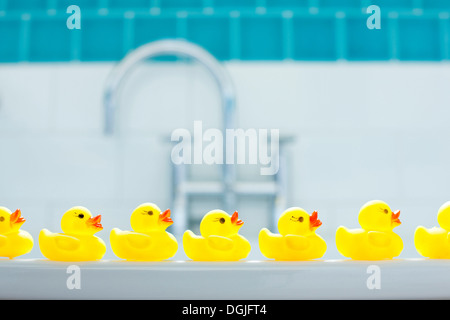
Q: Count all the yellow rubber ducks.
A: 7